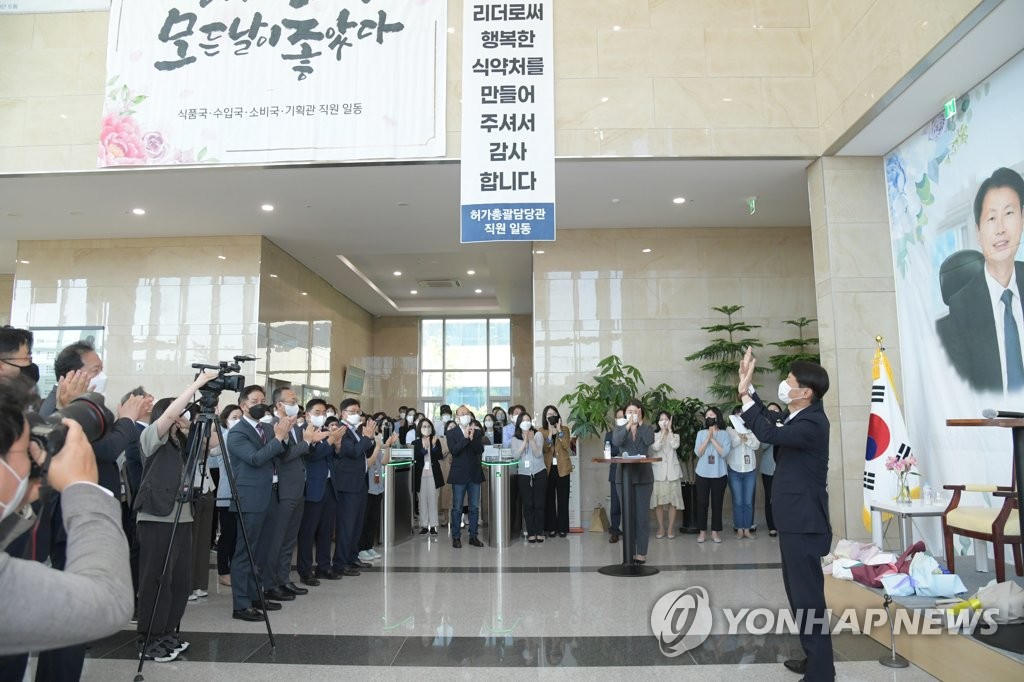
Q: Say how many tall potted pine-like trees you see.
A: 2